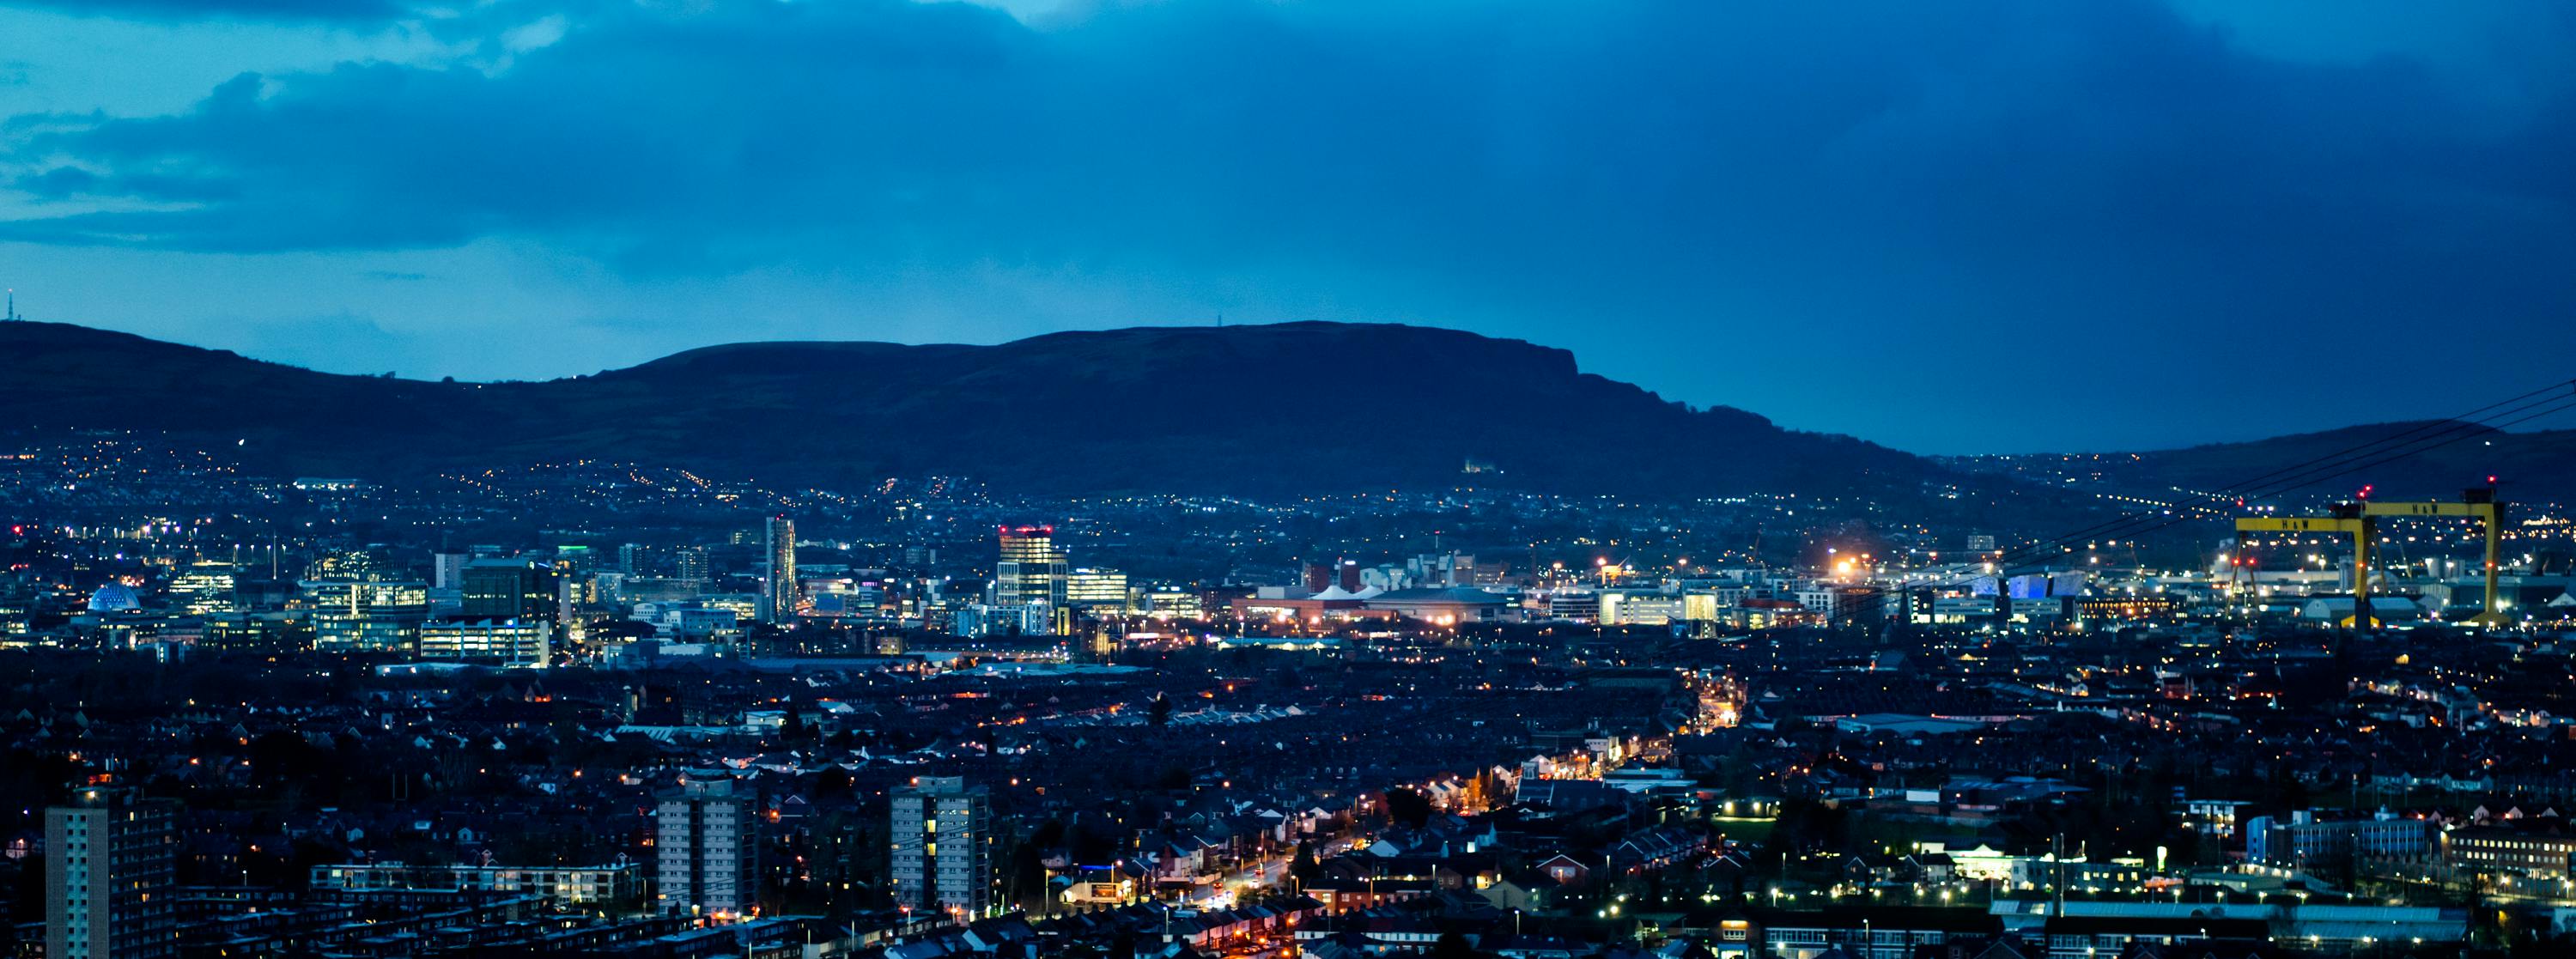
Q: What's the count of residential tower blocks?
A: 3